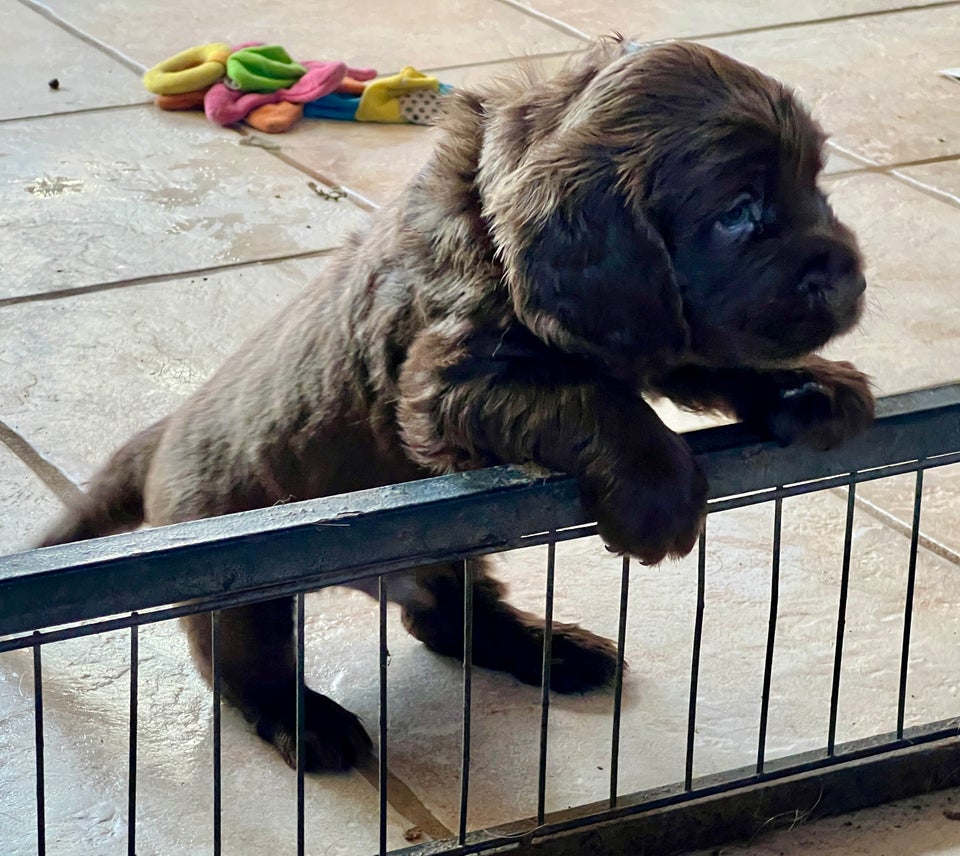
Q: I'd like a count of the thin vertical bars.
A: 12